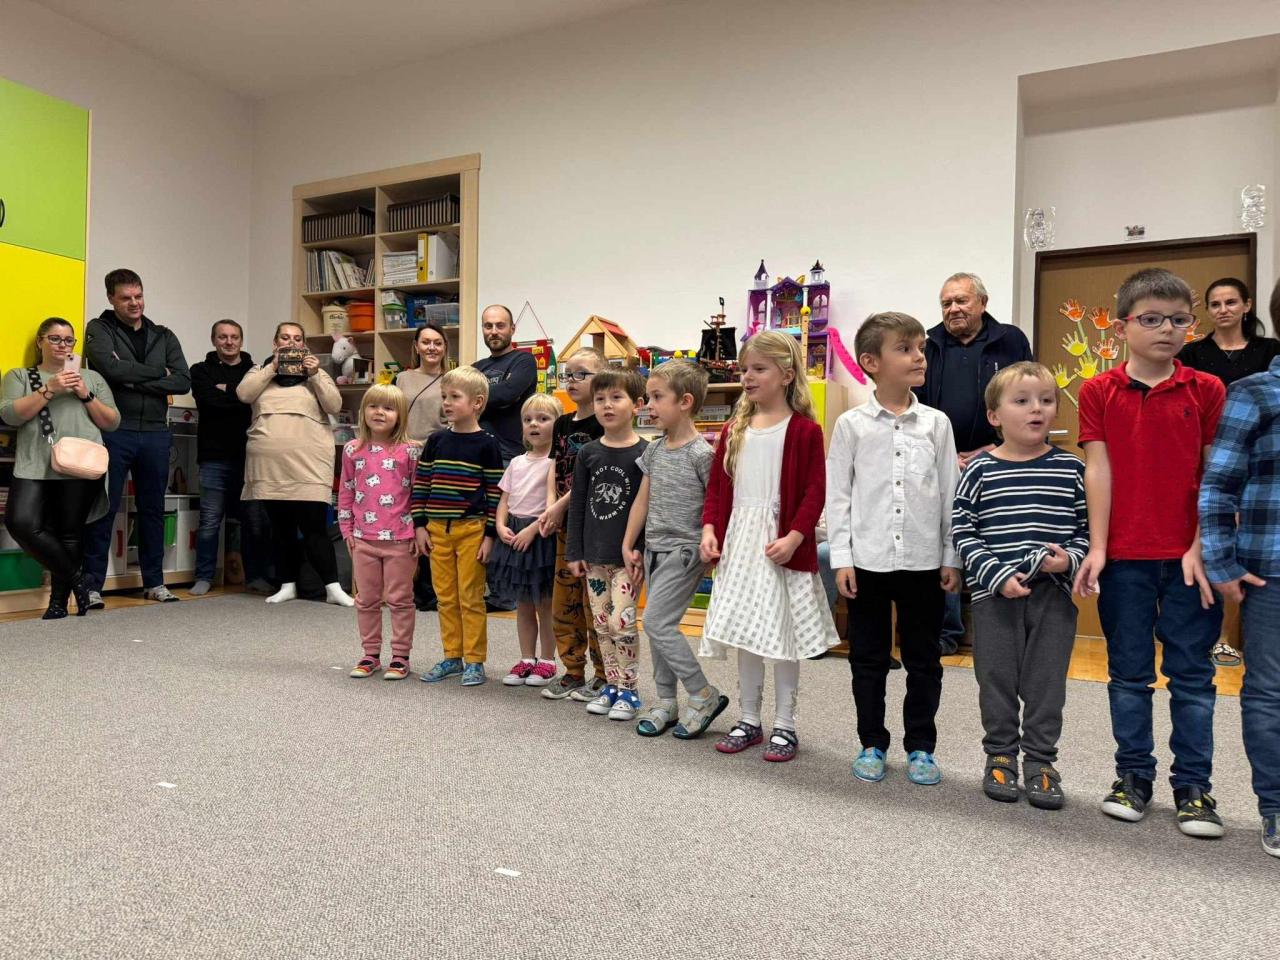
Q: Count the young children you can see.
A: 11